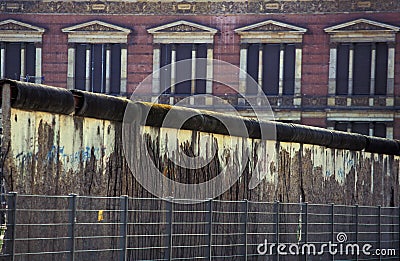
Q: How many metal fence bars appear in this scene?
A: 11